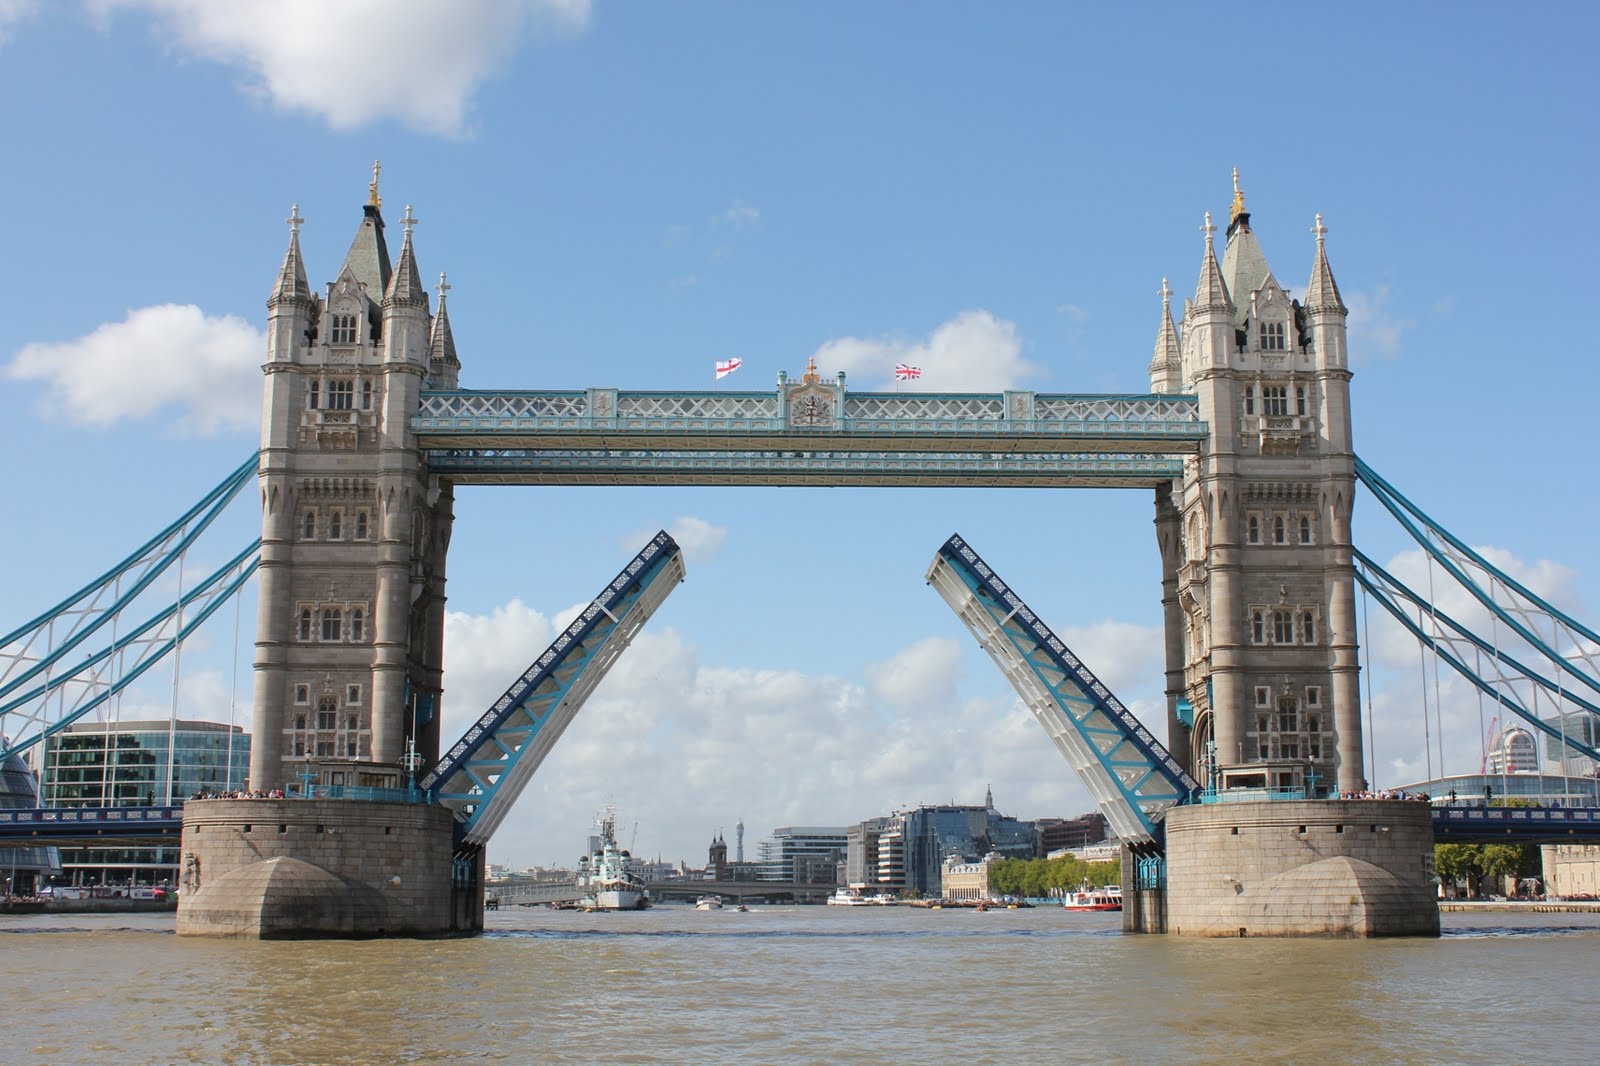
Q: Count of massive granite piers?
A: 2